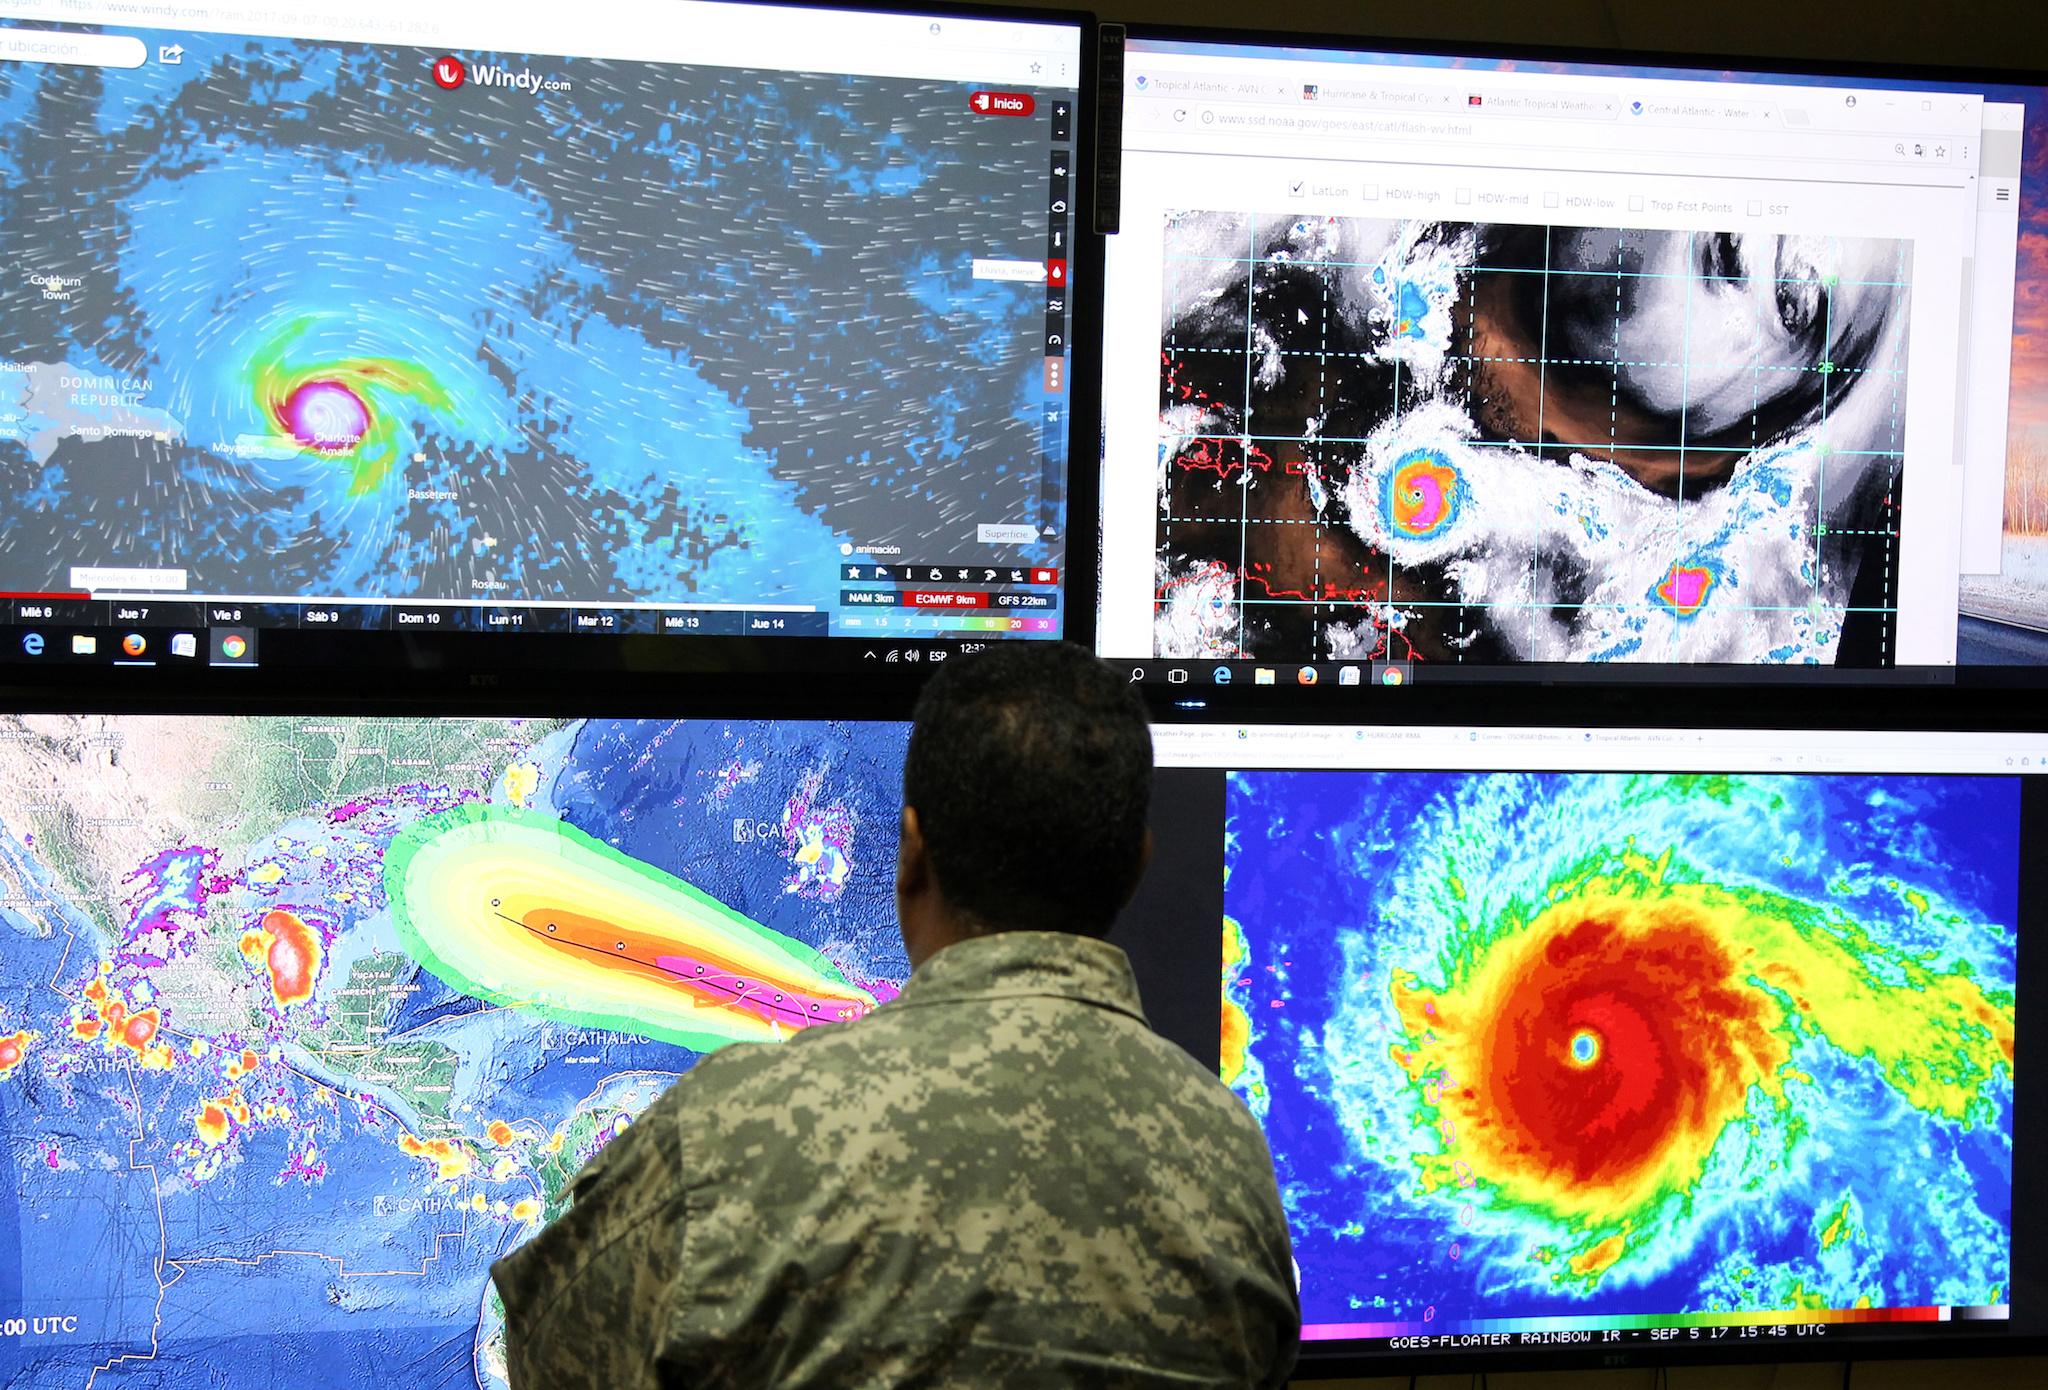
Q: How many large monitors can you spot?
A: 4